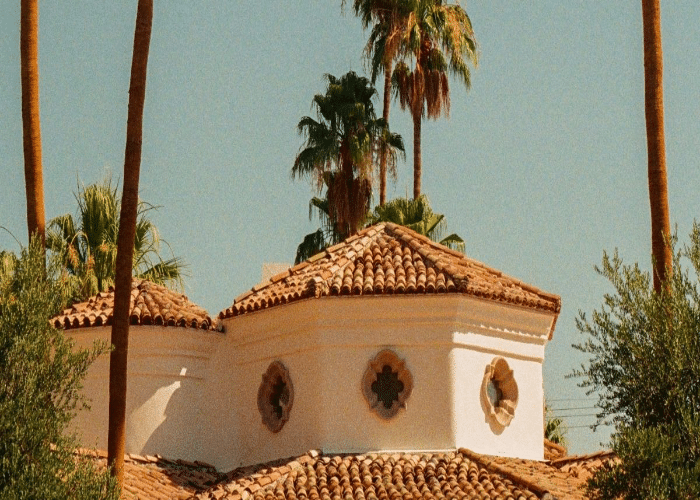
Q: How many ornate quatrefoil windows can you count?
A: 3